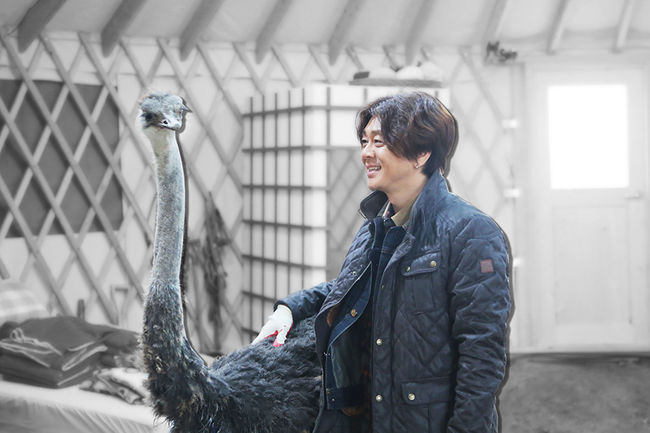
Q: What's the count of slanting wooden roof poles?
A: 9